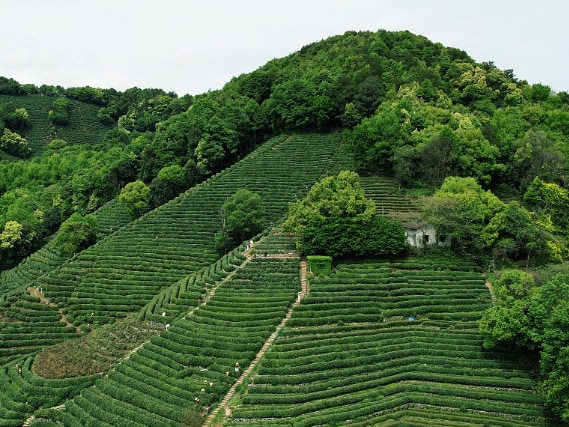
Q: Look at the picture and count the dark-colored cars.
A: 0